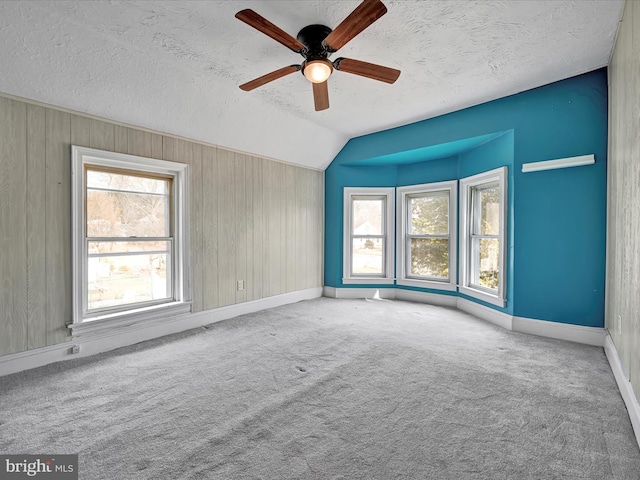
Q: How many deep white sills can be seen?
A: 4